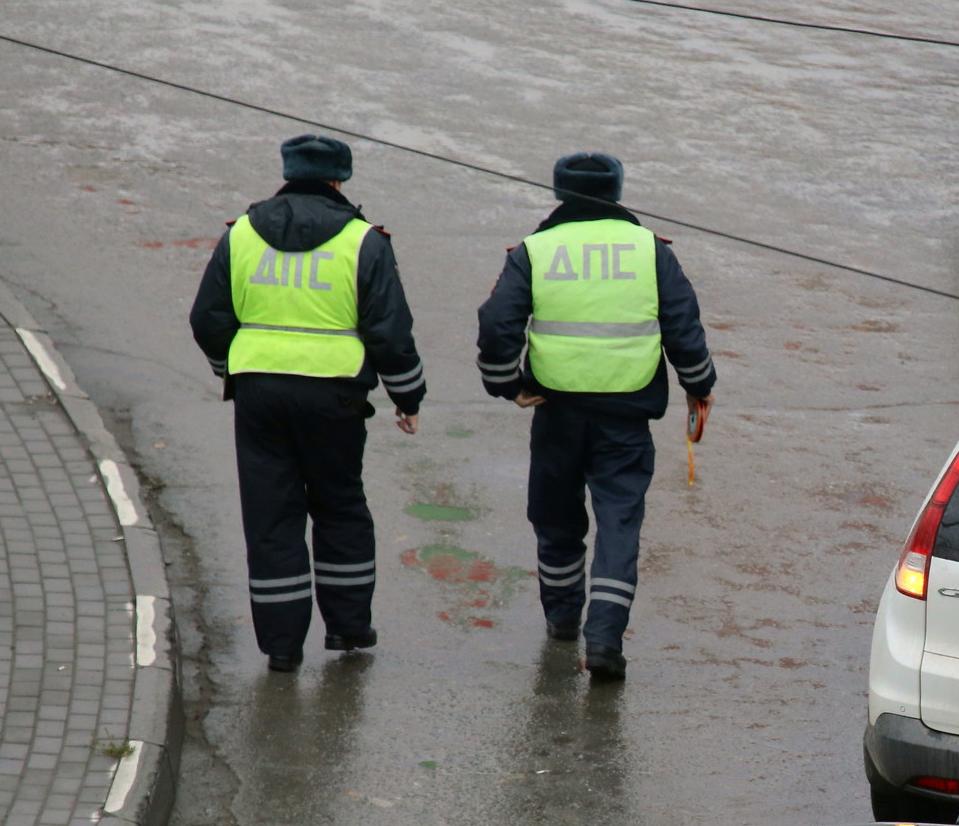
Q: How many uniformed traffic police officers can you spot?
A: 2